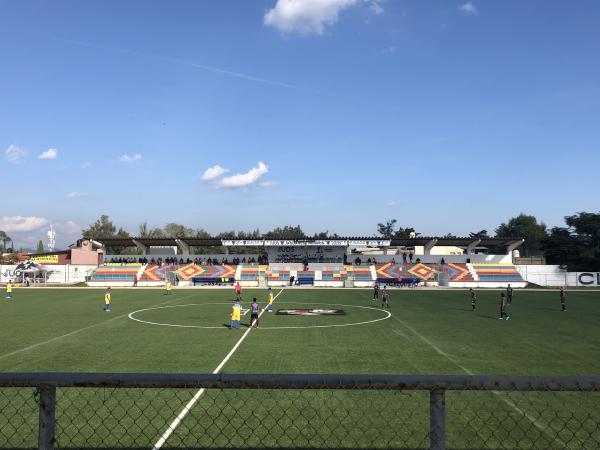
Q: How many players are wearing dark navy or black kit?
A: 7